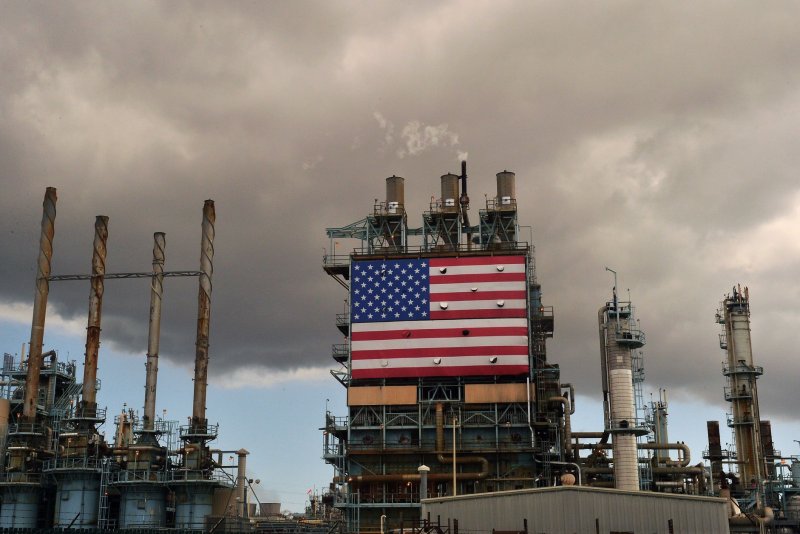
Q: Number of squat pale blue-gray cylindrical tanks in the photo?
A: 4